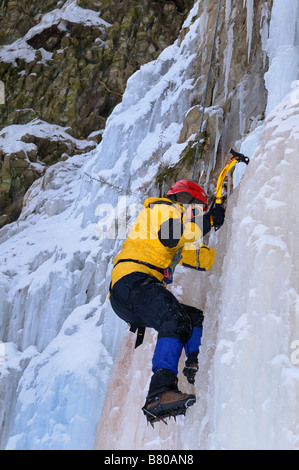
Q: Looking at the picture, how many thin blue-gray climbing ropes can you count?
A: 1